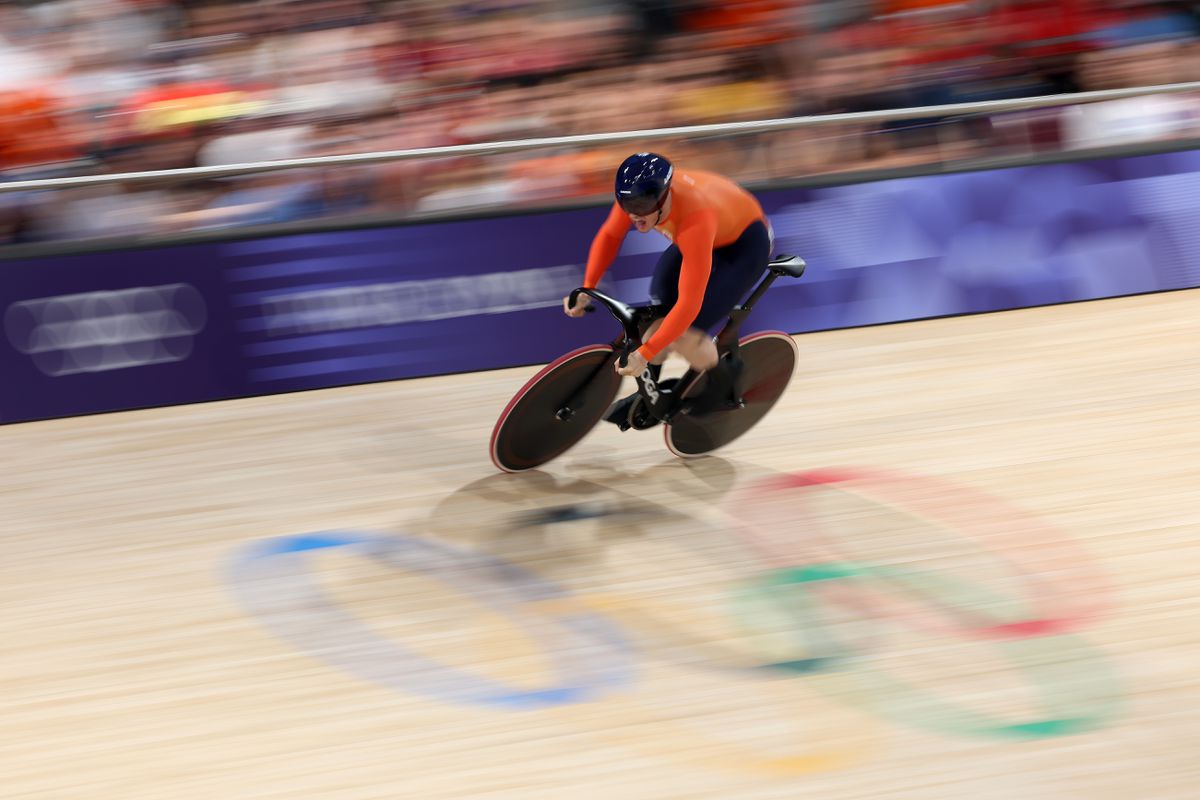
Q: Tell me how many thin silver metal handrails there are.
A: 1